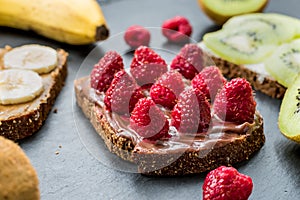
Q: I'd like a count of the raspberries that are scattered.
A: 3